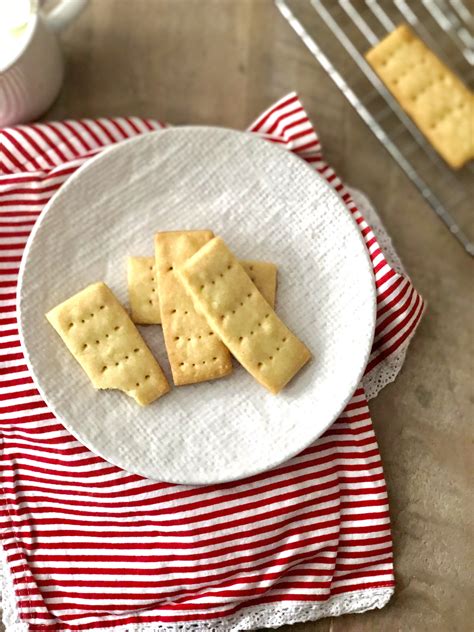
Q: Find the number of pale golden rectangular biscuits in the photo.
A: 5